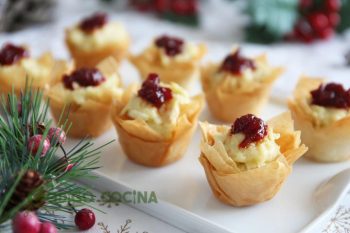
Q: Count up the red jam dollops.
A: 8